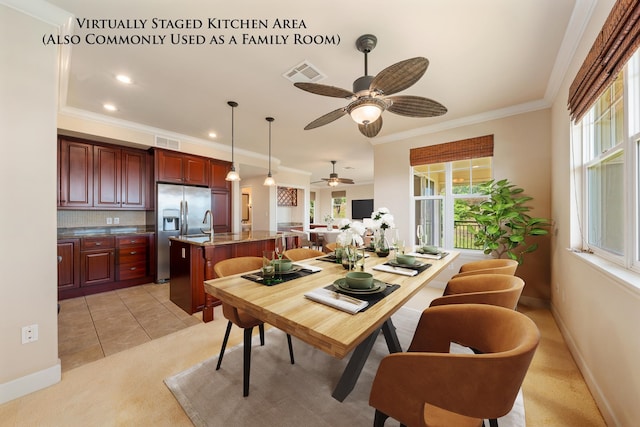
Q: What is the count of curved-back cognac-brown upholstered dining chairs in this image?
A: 6